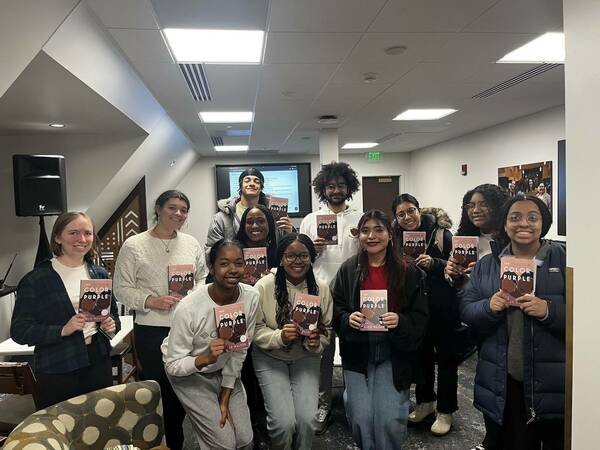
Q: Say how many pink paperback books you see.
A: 11